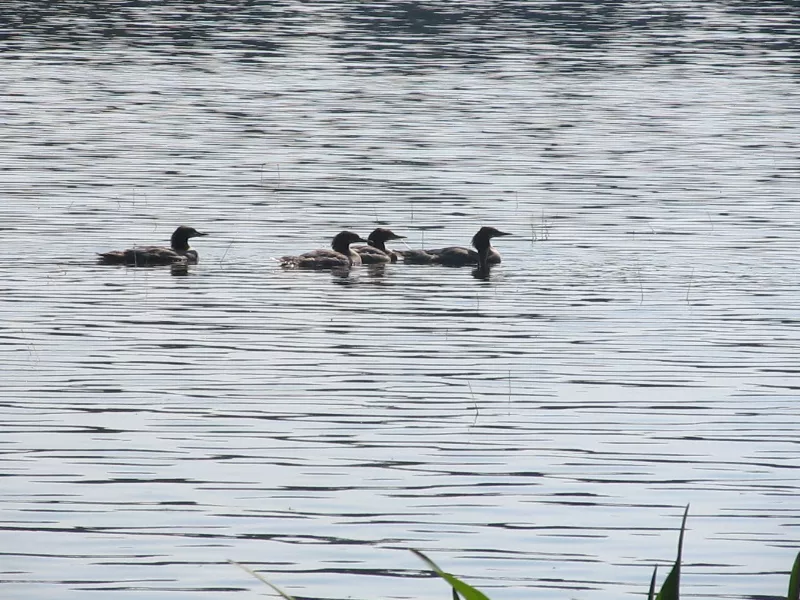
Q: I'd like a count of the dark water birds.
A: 4